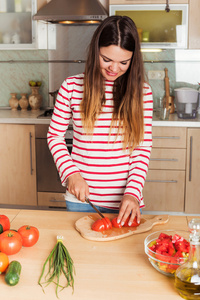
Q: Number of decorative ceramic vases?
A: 3